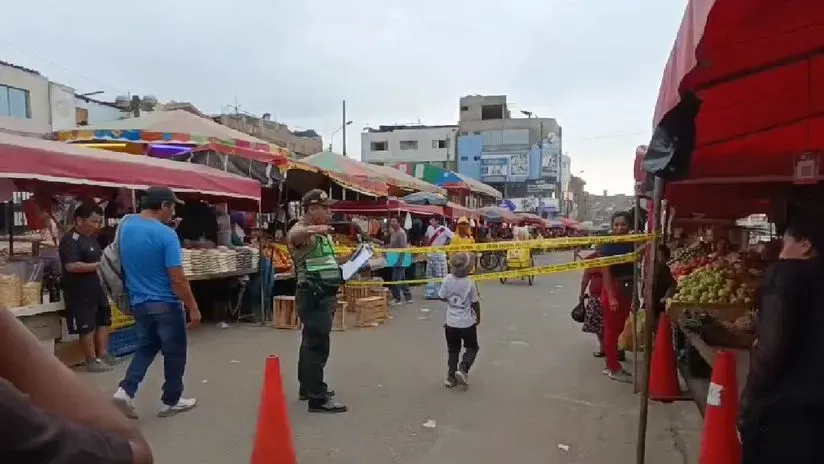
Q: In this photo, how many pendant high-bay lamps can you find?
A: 0